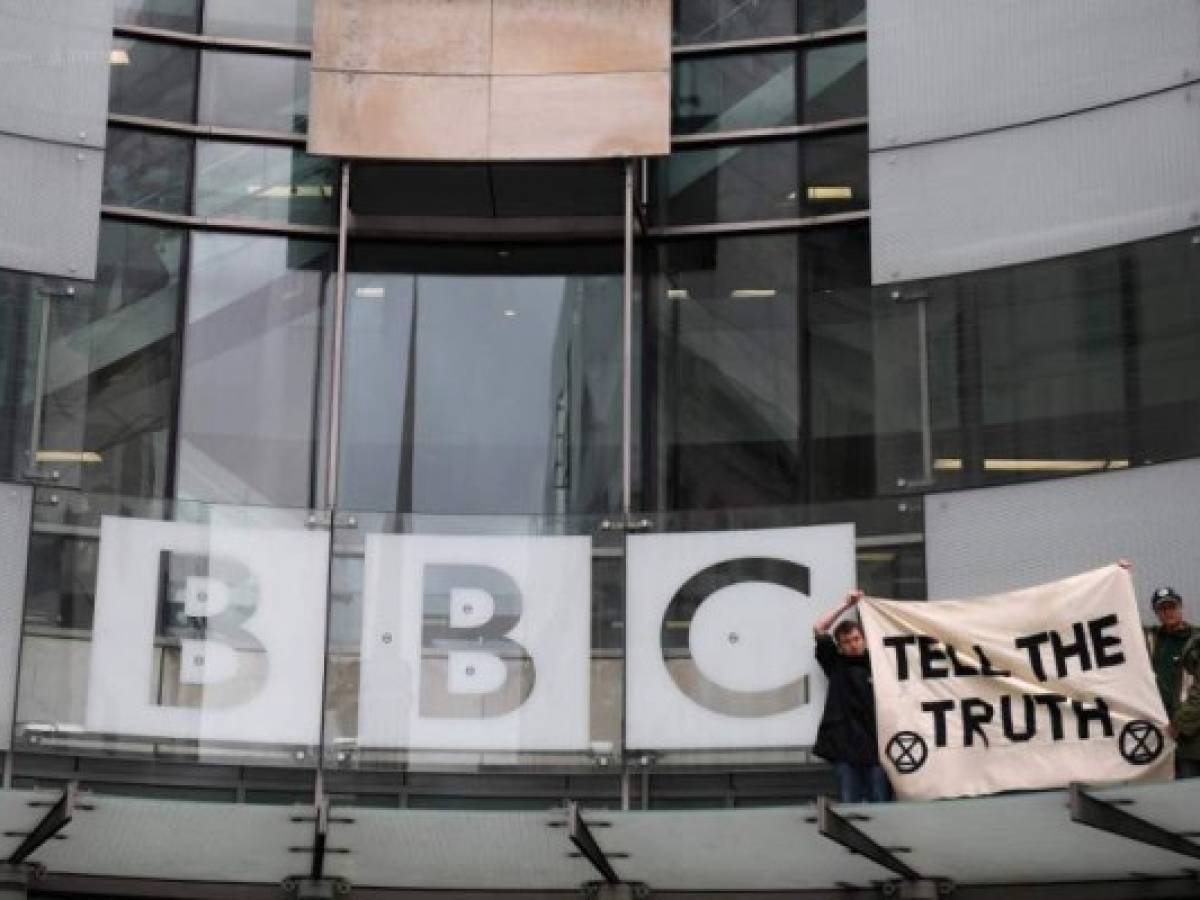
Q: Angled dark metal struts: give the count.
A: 5